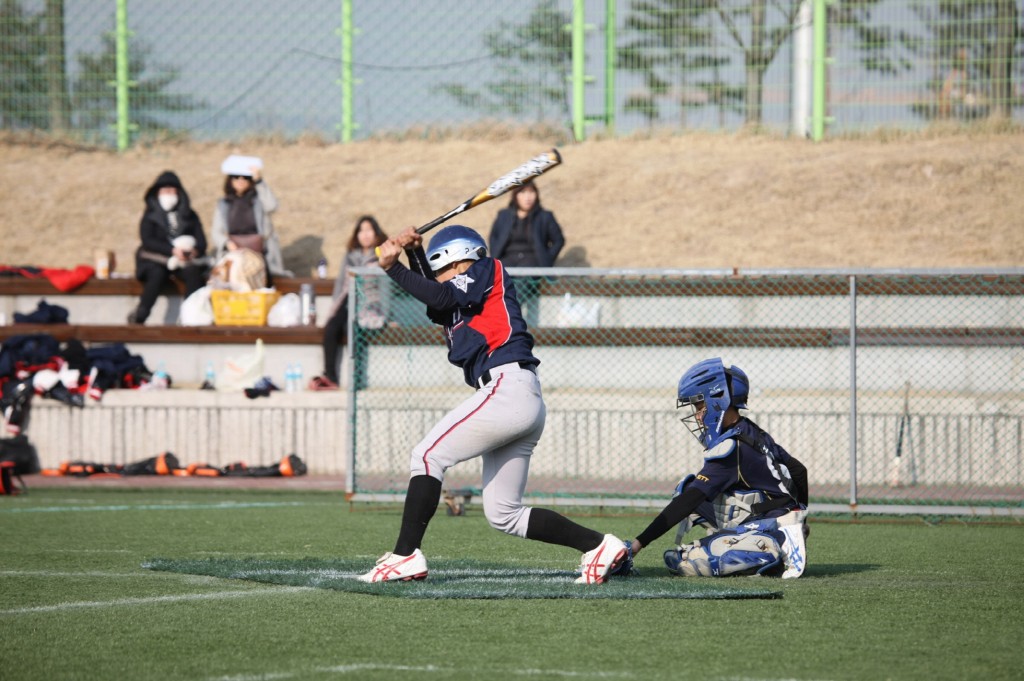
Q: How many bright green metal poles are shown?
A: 5